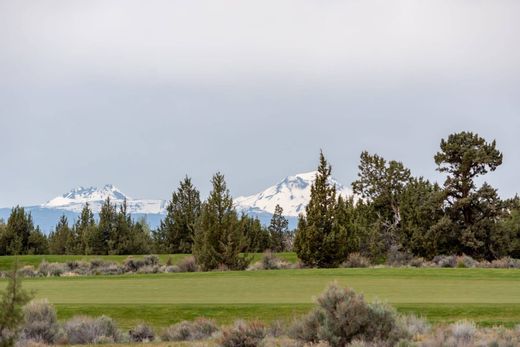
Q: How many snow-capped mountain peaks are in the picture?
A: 2